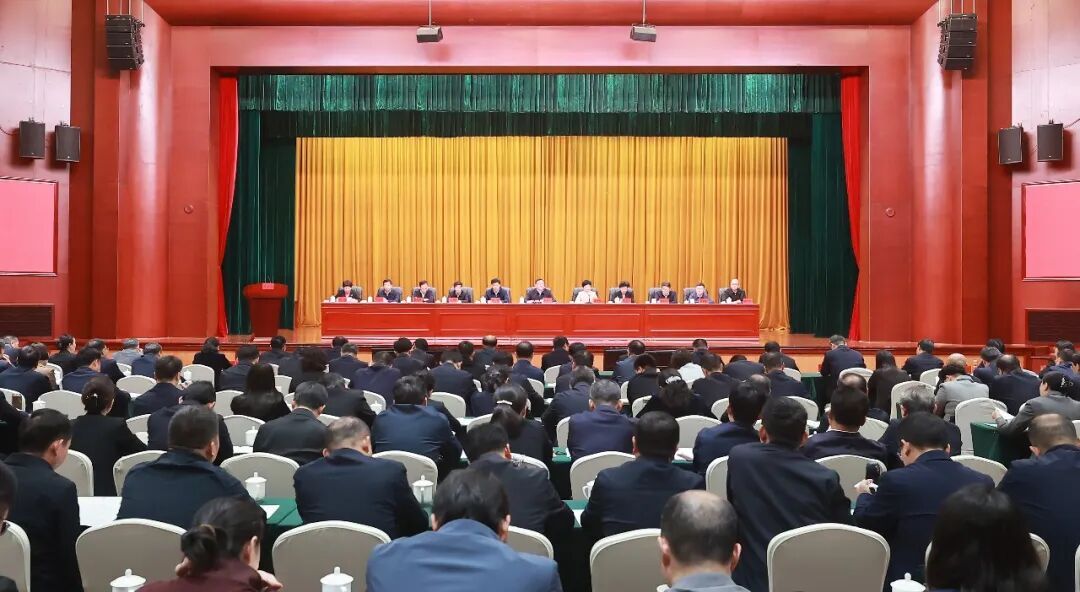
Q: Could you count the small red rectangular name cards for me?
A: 11